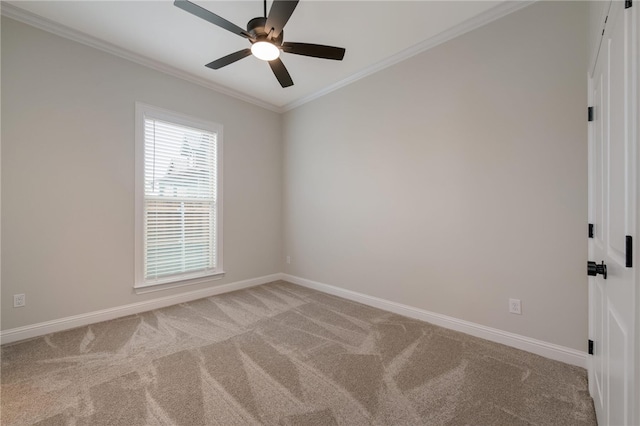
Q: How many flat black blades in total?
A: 5